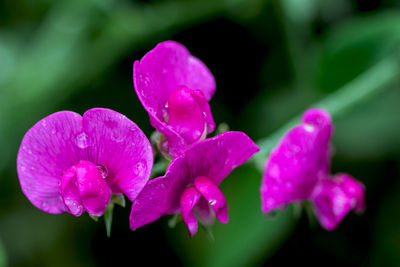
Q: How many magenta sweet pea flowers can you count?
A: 4